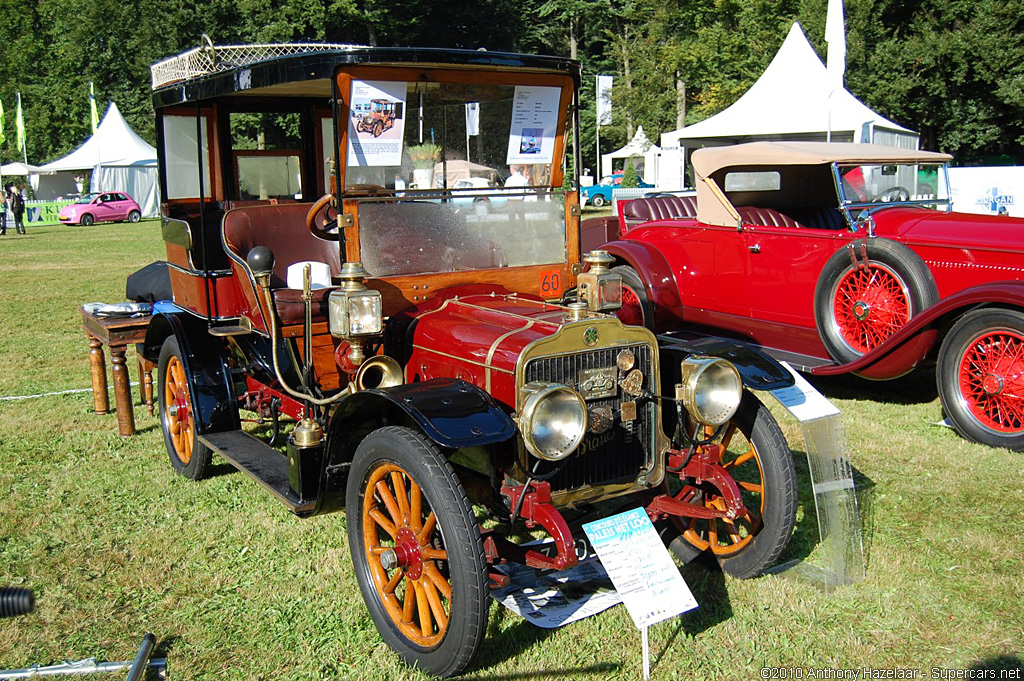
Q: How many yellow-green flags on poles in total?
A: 3